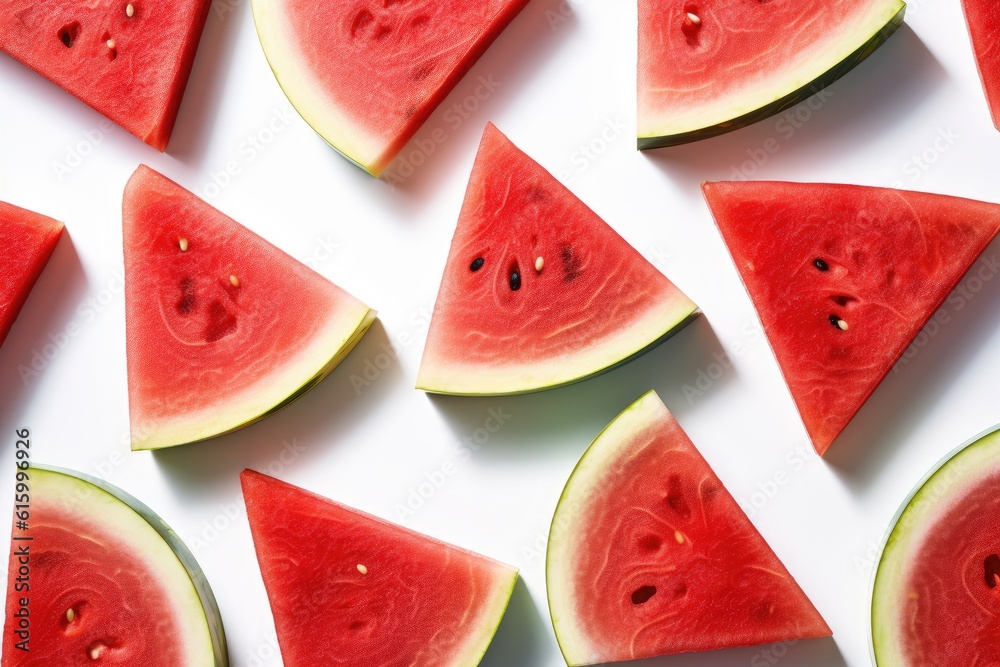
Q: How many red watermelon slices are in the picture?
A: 12